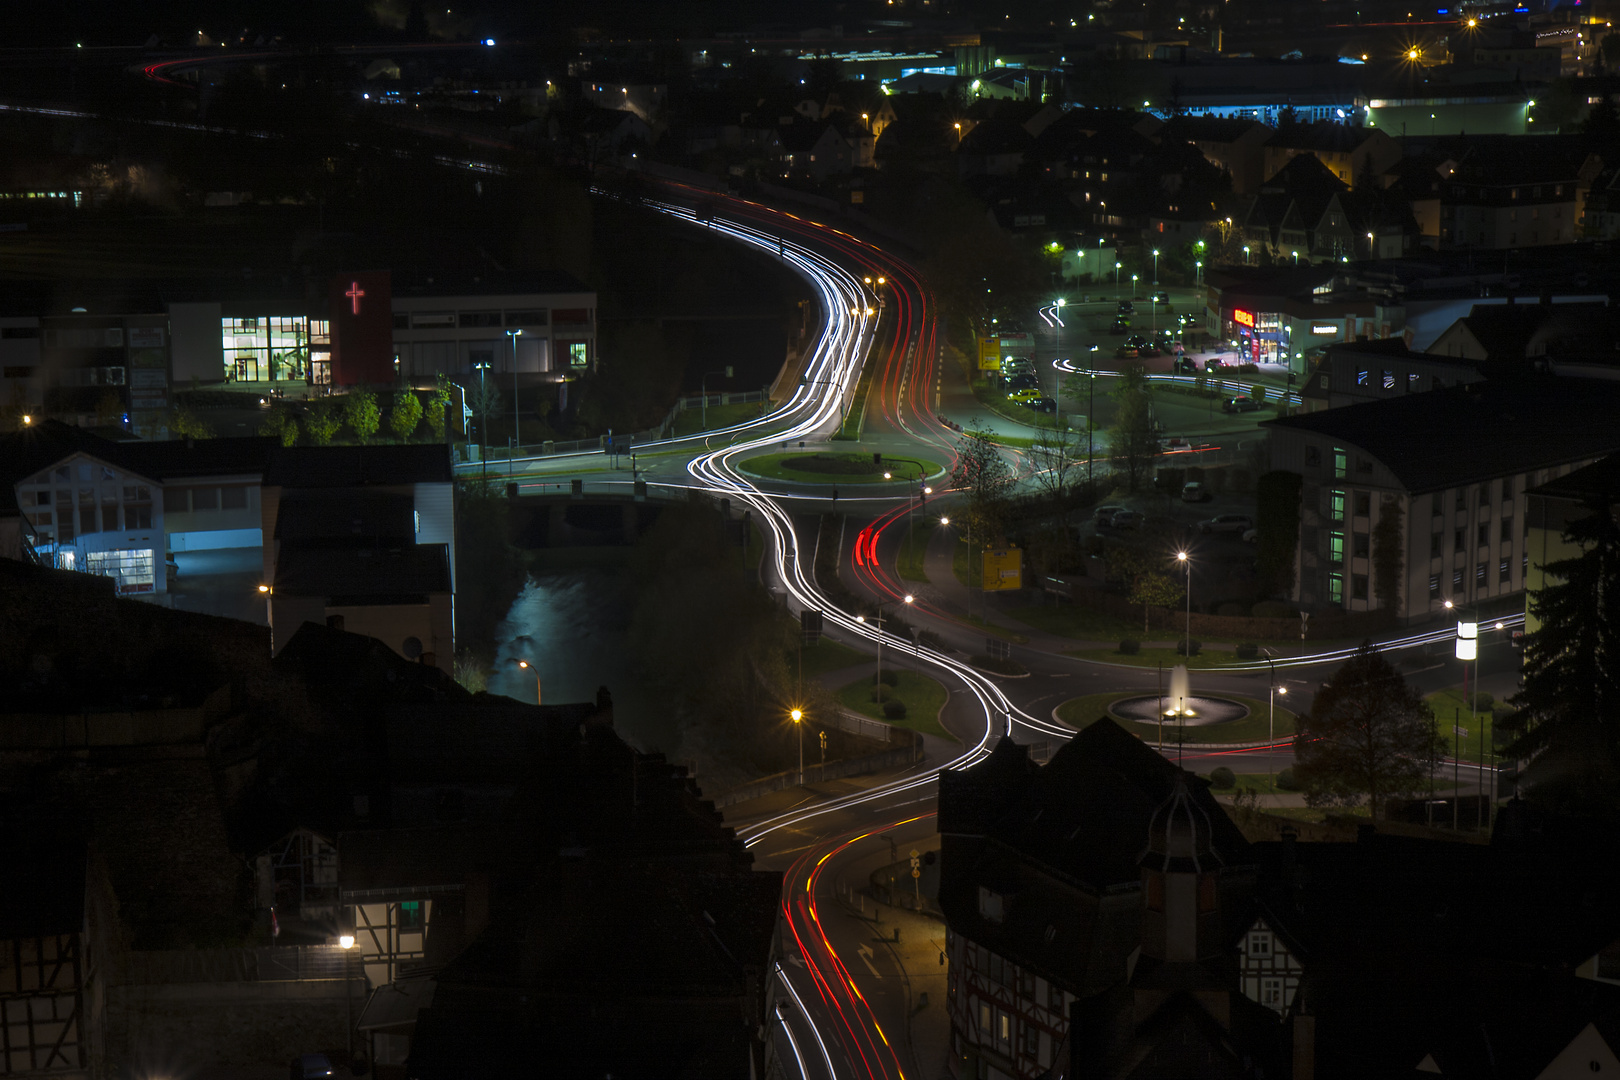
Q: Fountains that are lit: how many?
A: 1